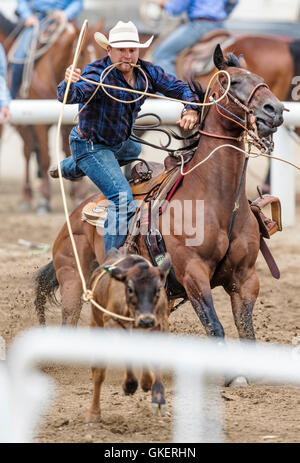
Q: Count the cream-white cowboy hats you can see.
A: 1